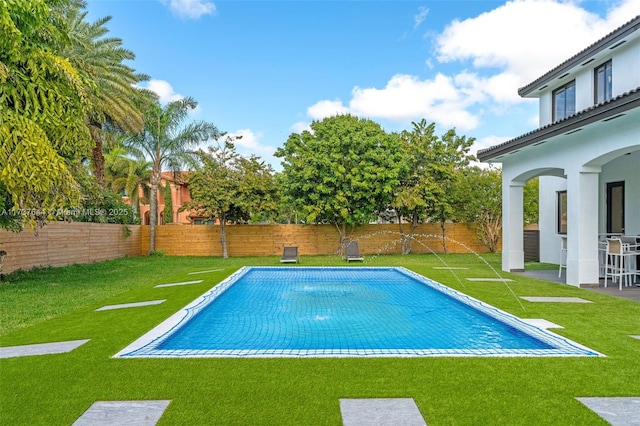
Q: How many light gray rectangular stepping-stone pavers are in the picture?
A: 11